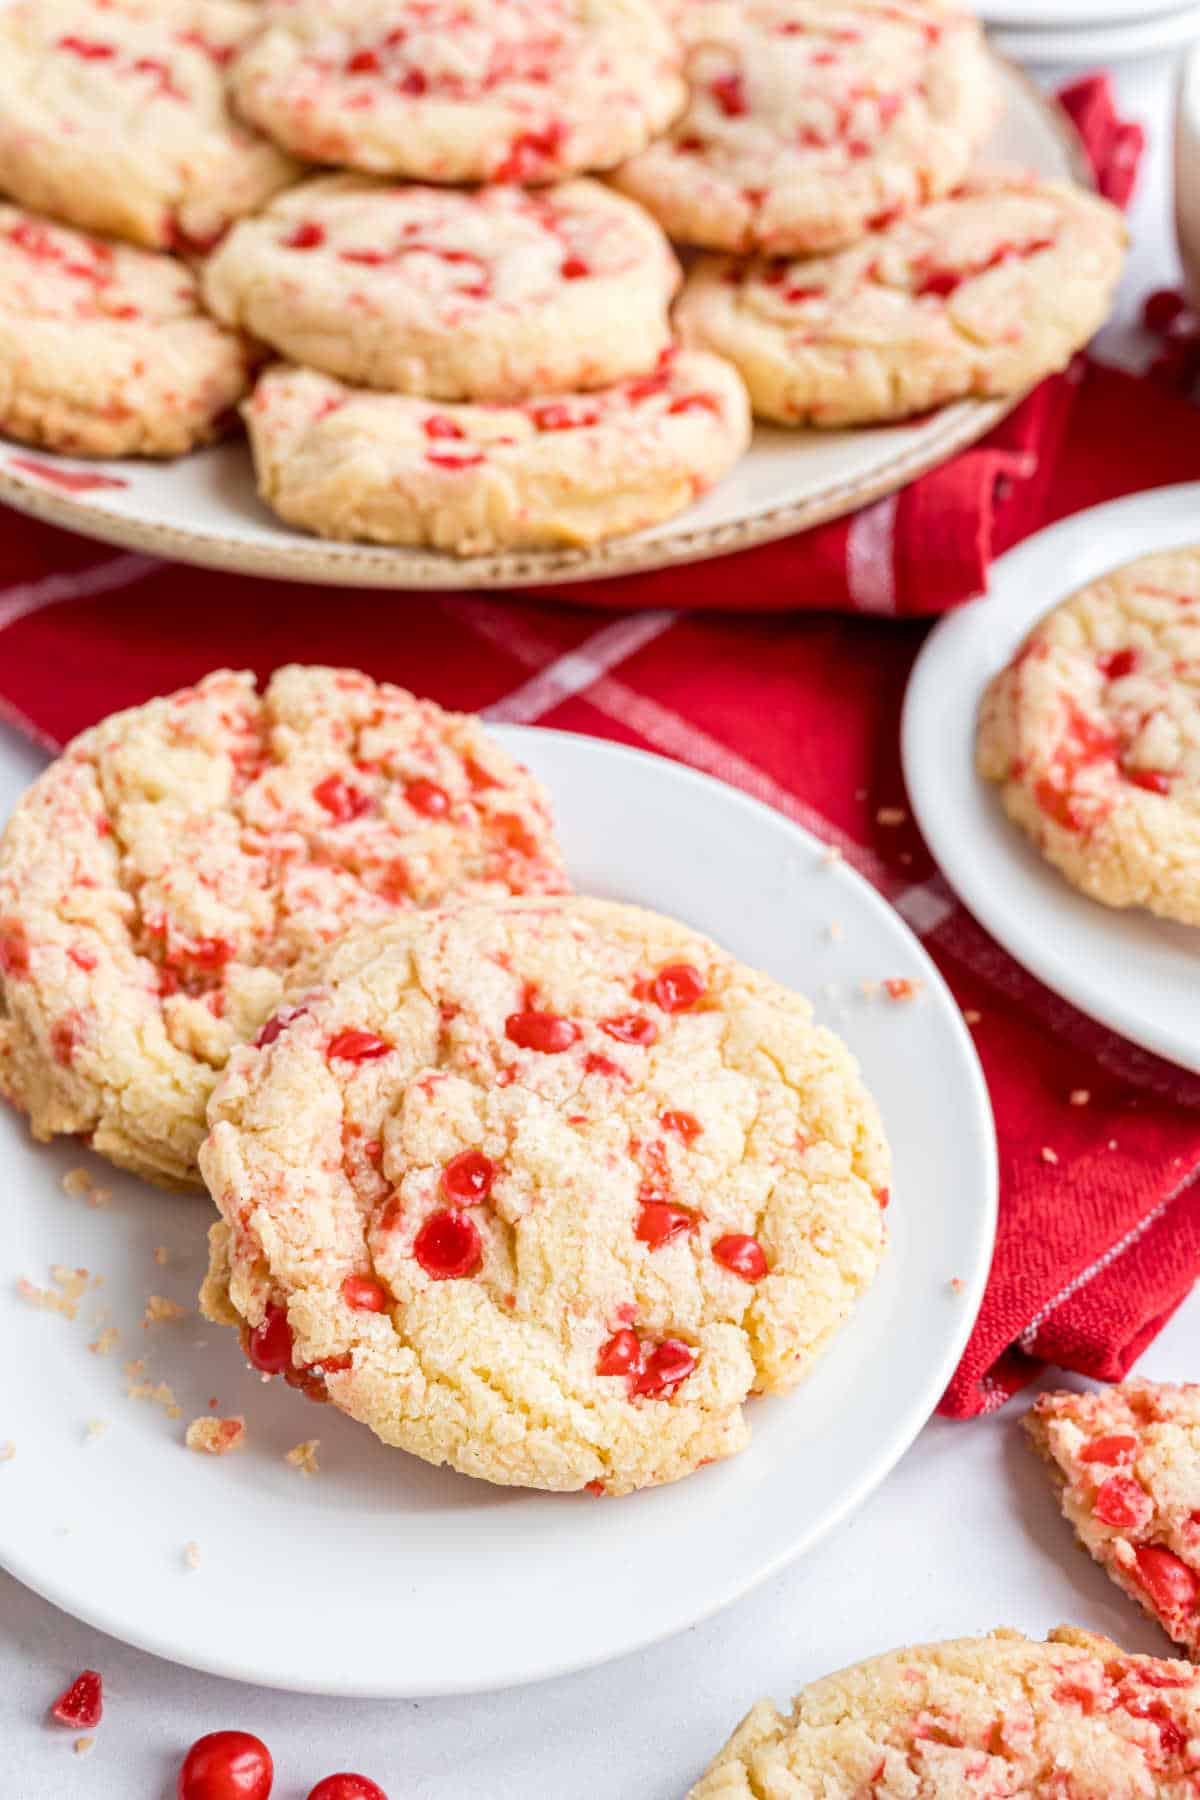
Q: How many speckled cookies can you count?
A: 12